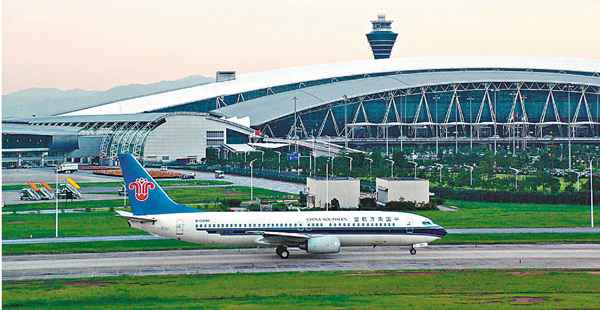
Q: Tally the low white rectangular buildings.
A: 2